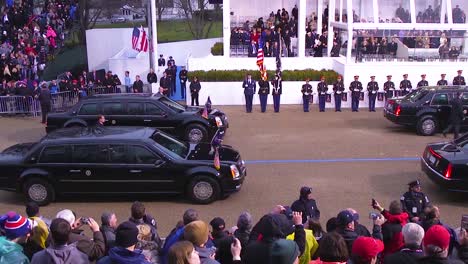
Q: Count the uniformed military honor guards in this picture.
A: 13